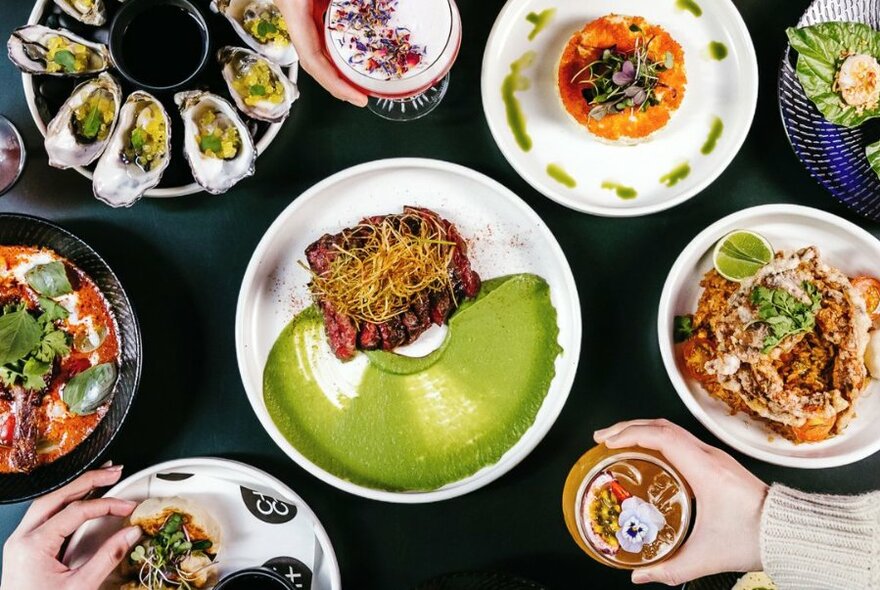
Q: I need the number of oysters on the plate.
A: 7